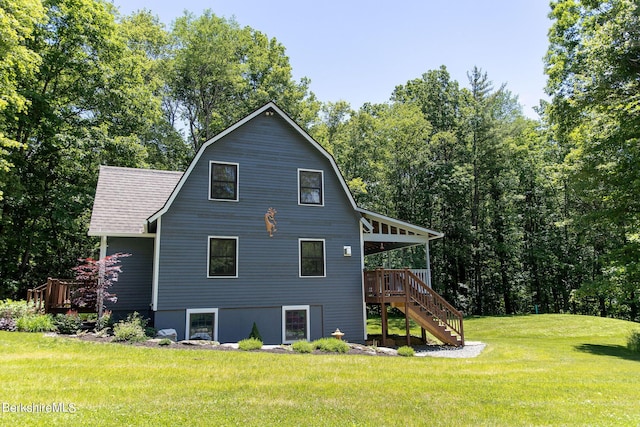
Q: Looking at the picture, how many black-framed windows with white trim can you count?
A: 6